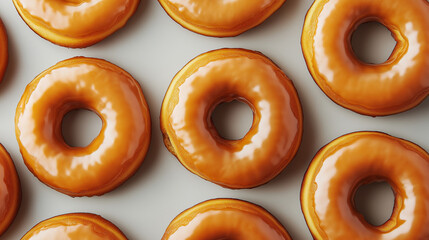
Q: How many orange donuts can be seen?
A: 10